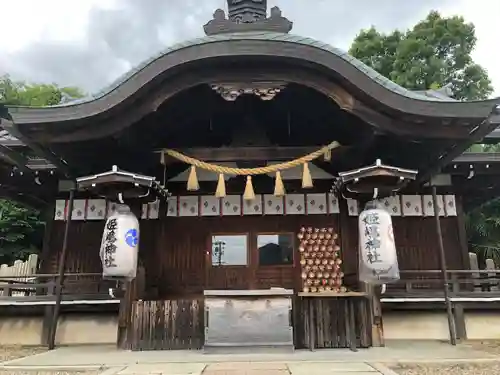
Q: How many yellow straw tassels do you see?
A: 5